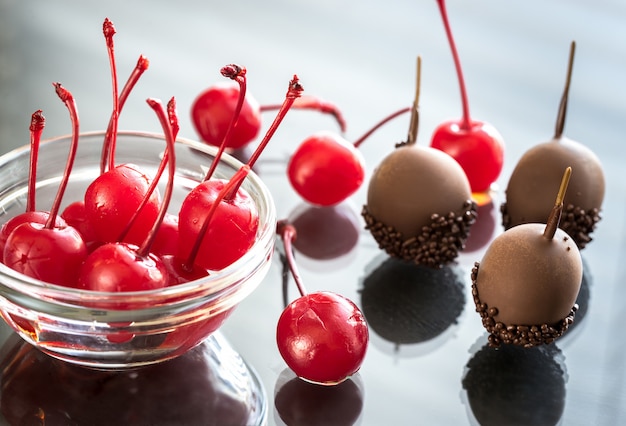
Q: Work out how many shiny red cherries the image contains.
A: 12